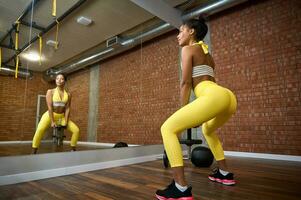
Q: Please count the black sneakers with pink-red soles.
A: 2